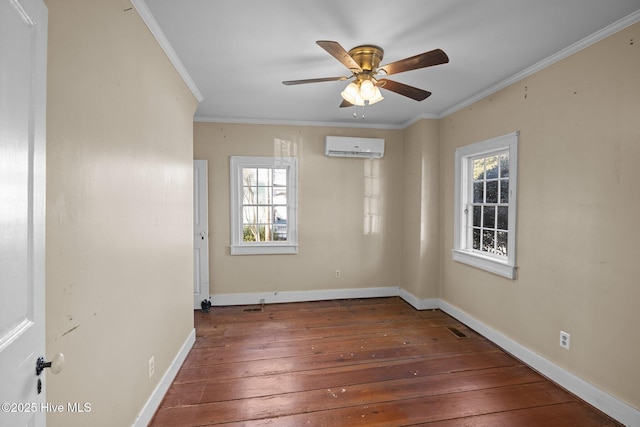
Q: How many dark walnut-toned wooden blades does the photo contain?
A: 5